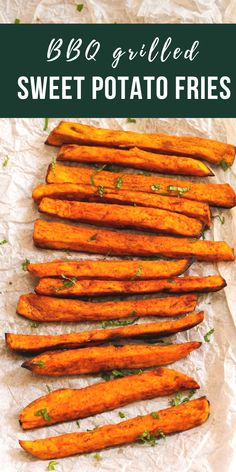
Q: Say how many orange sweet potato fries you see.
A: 13